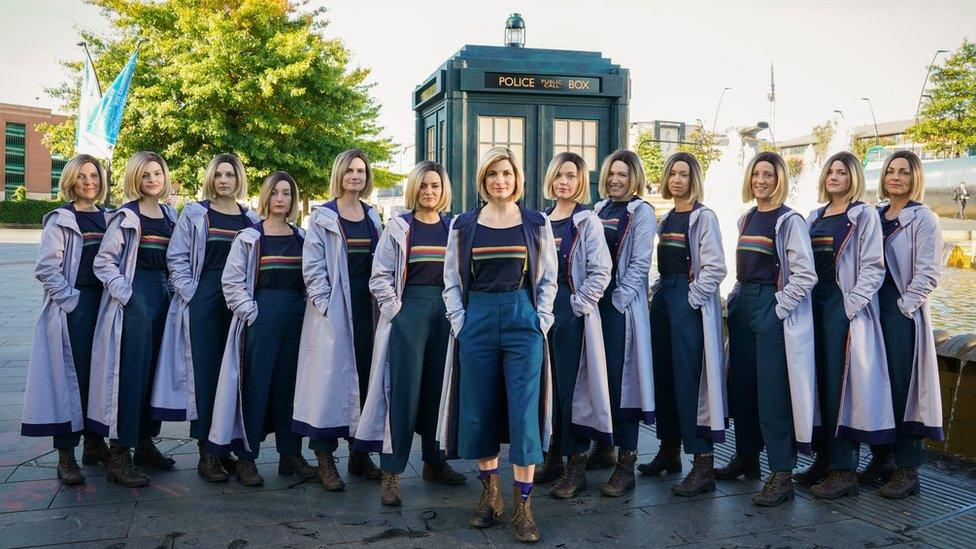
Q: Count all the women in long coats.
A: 13